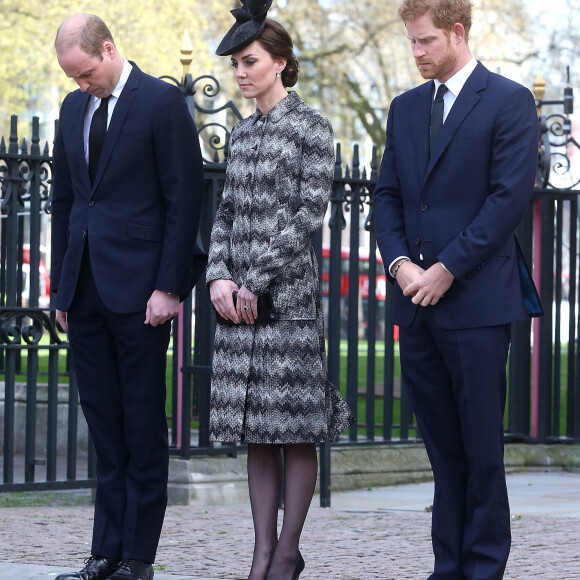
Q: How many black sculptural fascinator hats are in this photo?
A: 1